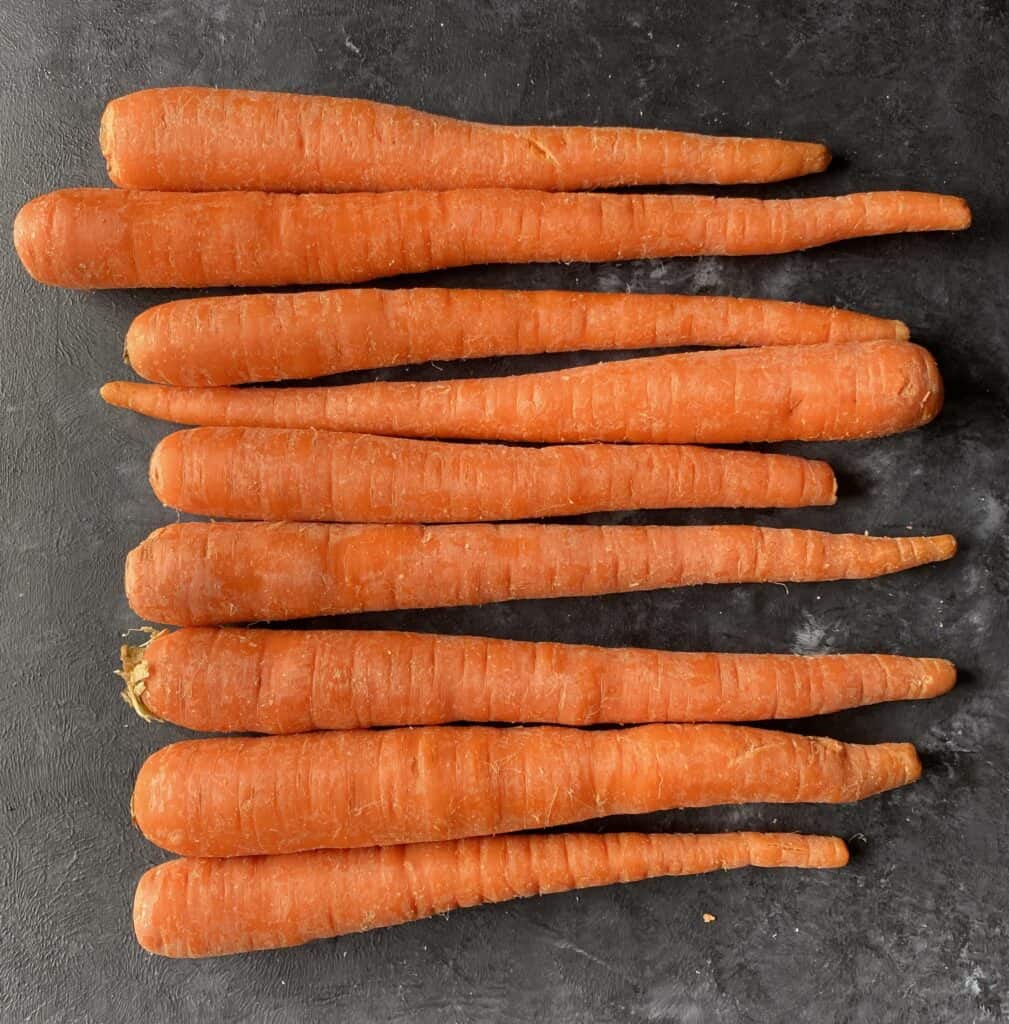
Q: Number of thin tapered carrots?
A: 9